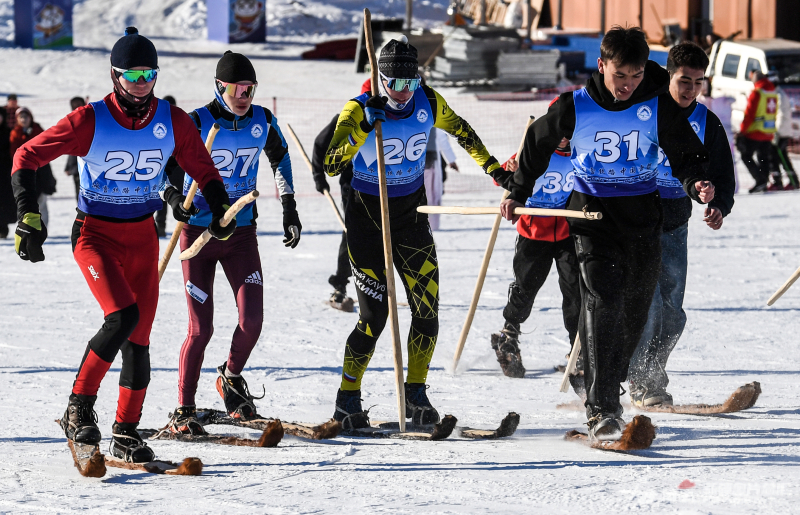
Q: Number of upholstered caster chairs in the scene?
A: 0